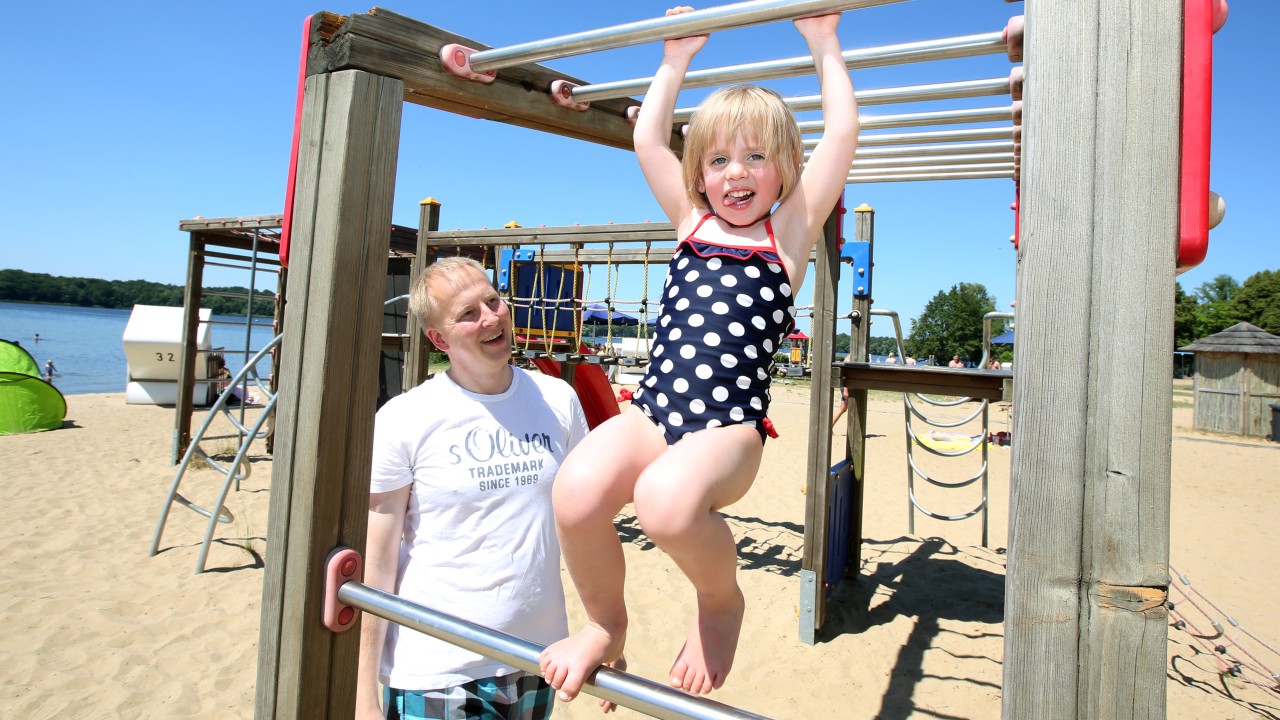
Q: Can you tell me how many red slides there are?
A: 1